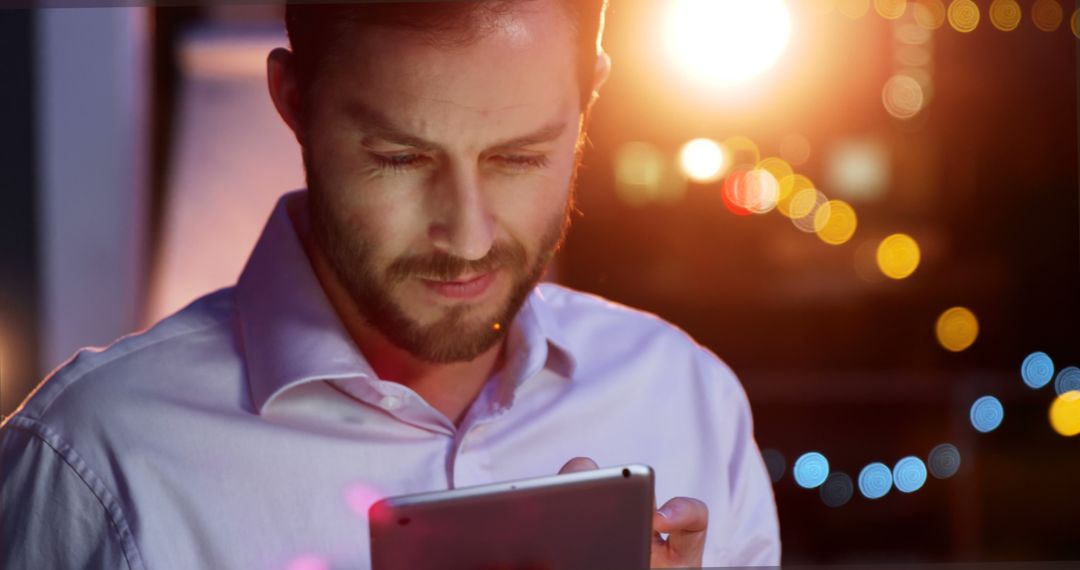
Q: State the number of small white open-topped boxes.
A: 0